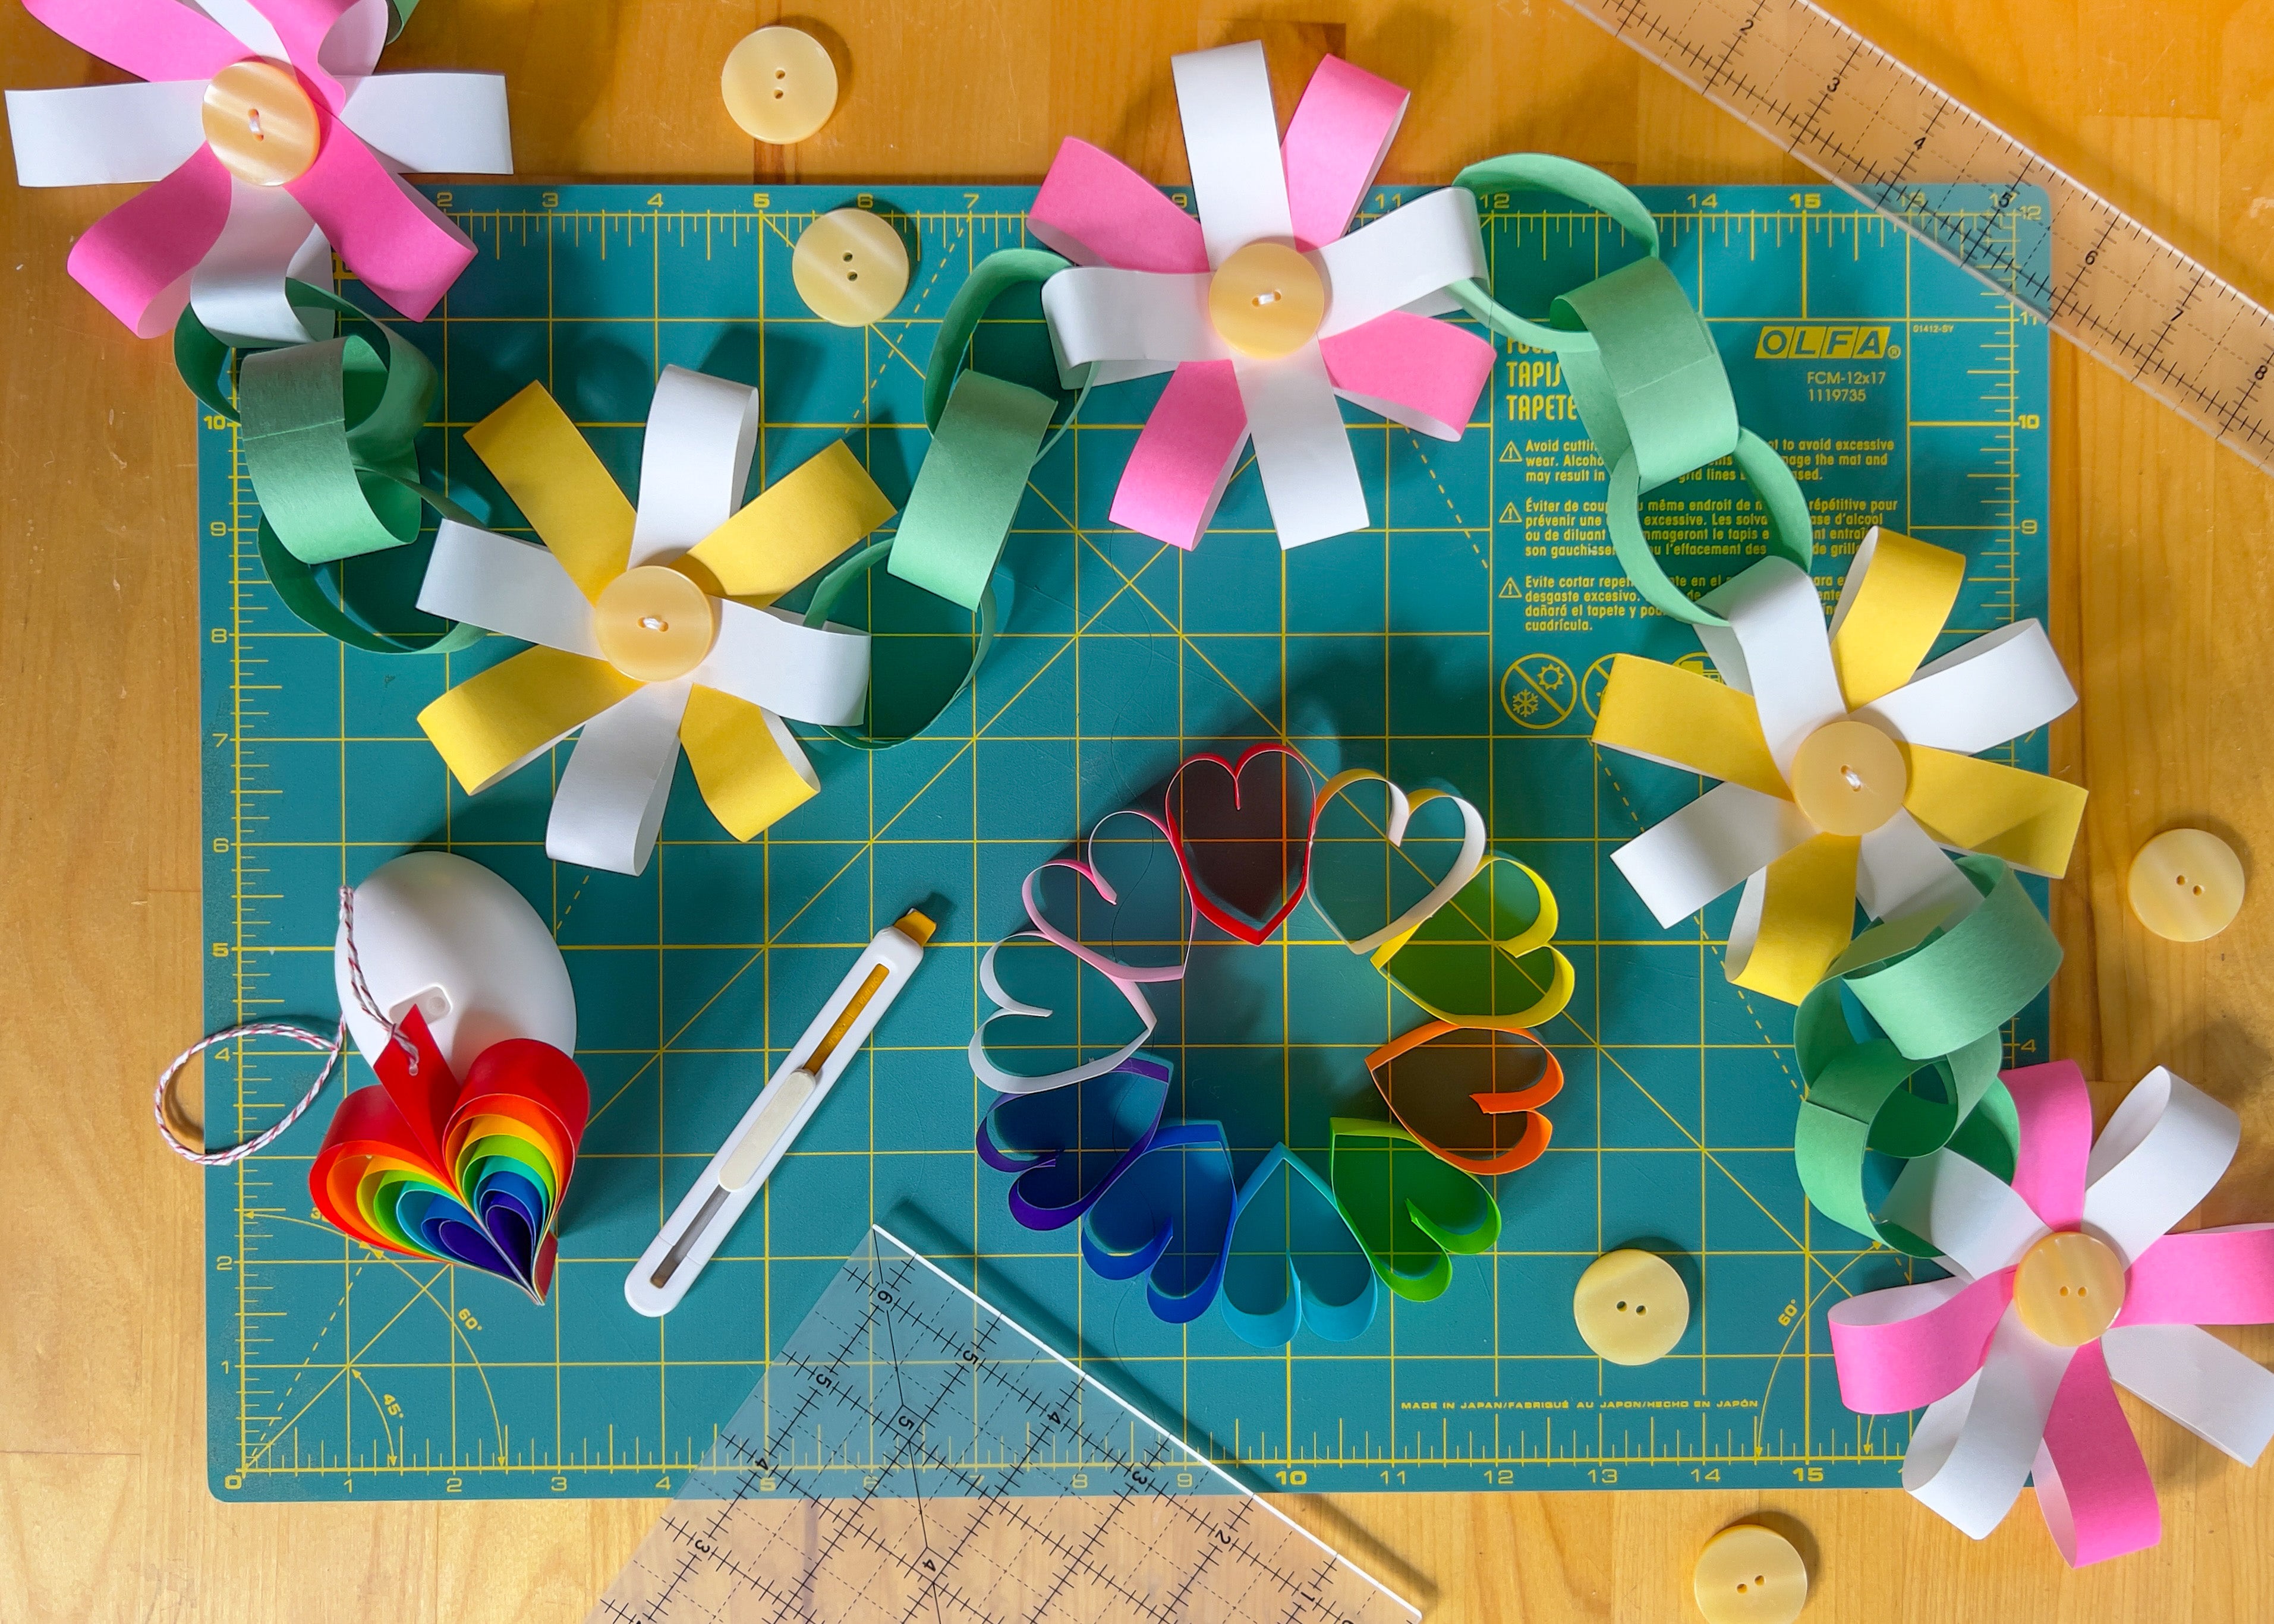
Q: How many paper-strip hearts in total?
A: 11